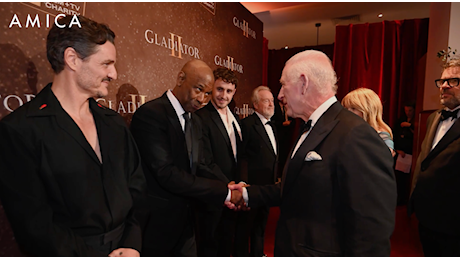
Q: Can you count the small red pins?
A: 2